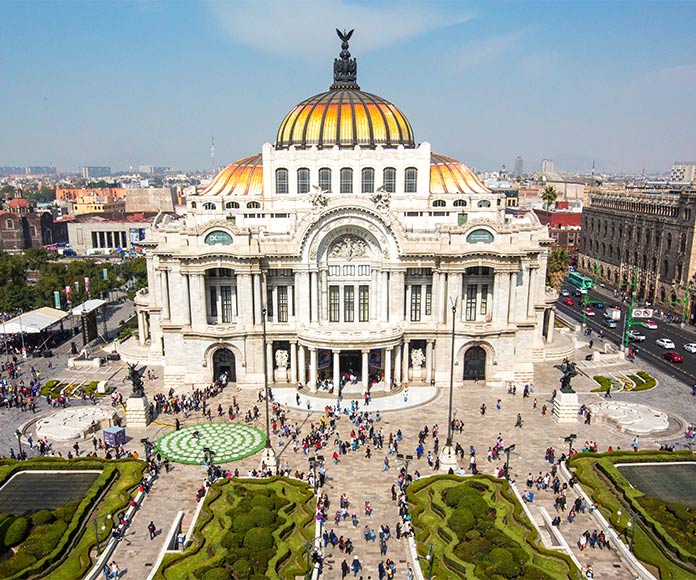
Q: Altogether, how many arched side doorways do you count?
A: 2